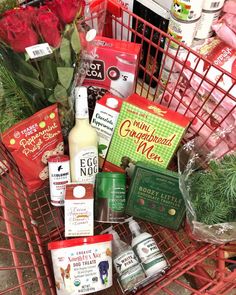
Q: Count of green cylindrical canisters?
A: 1